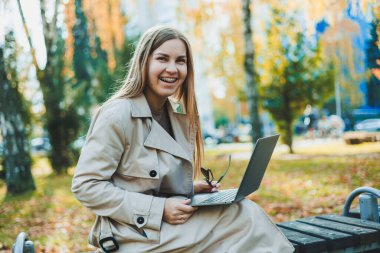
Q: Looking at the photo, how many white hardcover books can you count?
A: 0